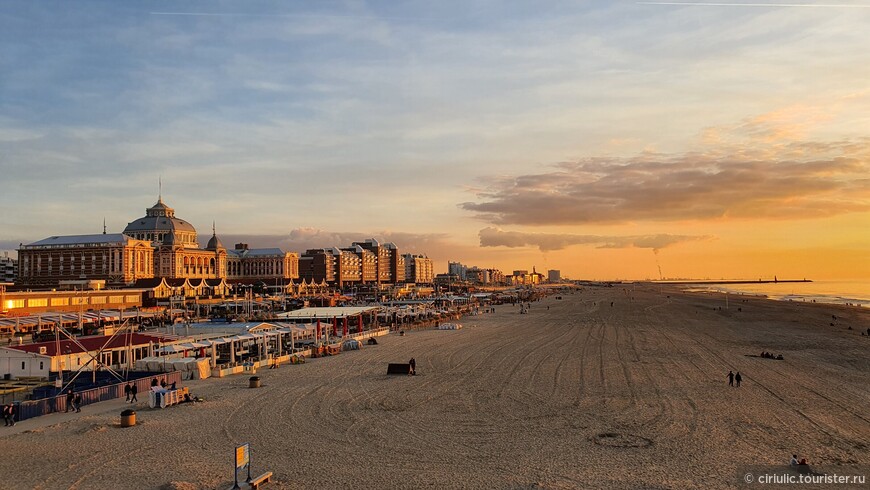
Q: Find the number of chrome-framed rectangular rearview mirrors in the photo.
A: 0